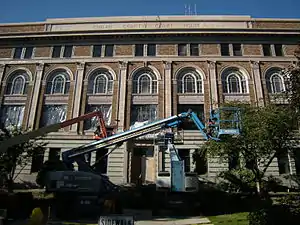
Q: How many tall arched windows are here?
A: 7